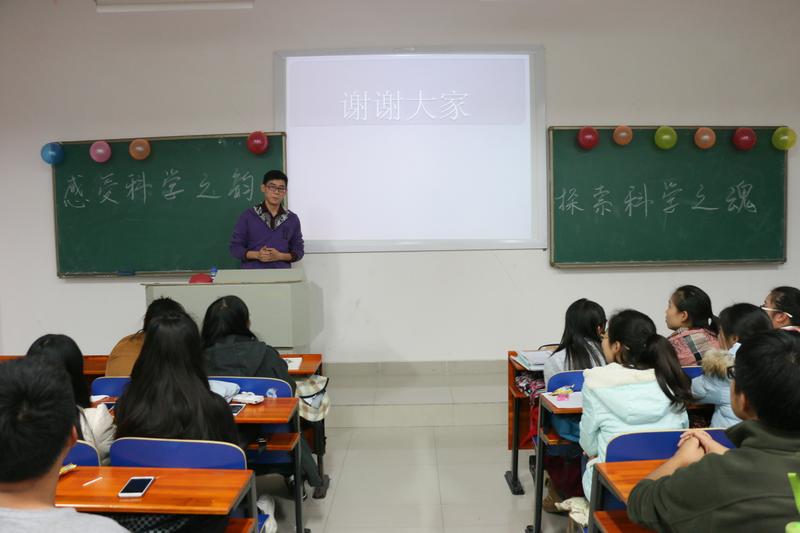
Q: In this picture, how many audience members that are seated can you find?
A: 11